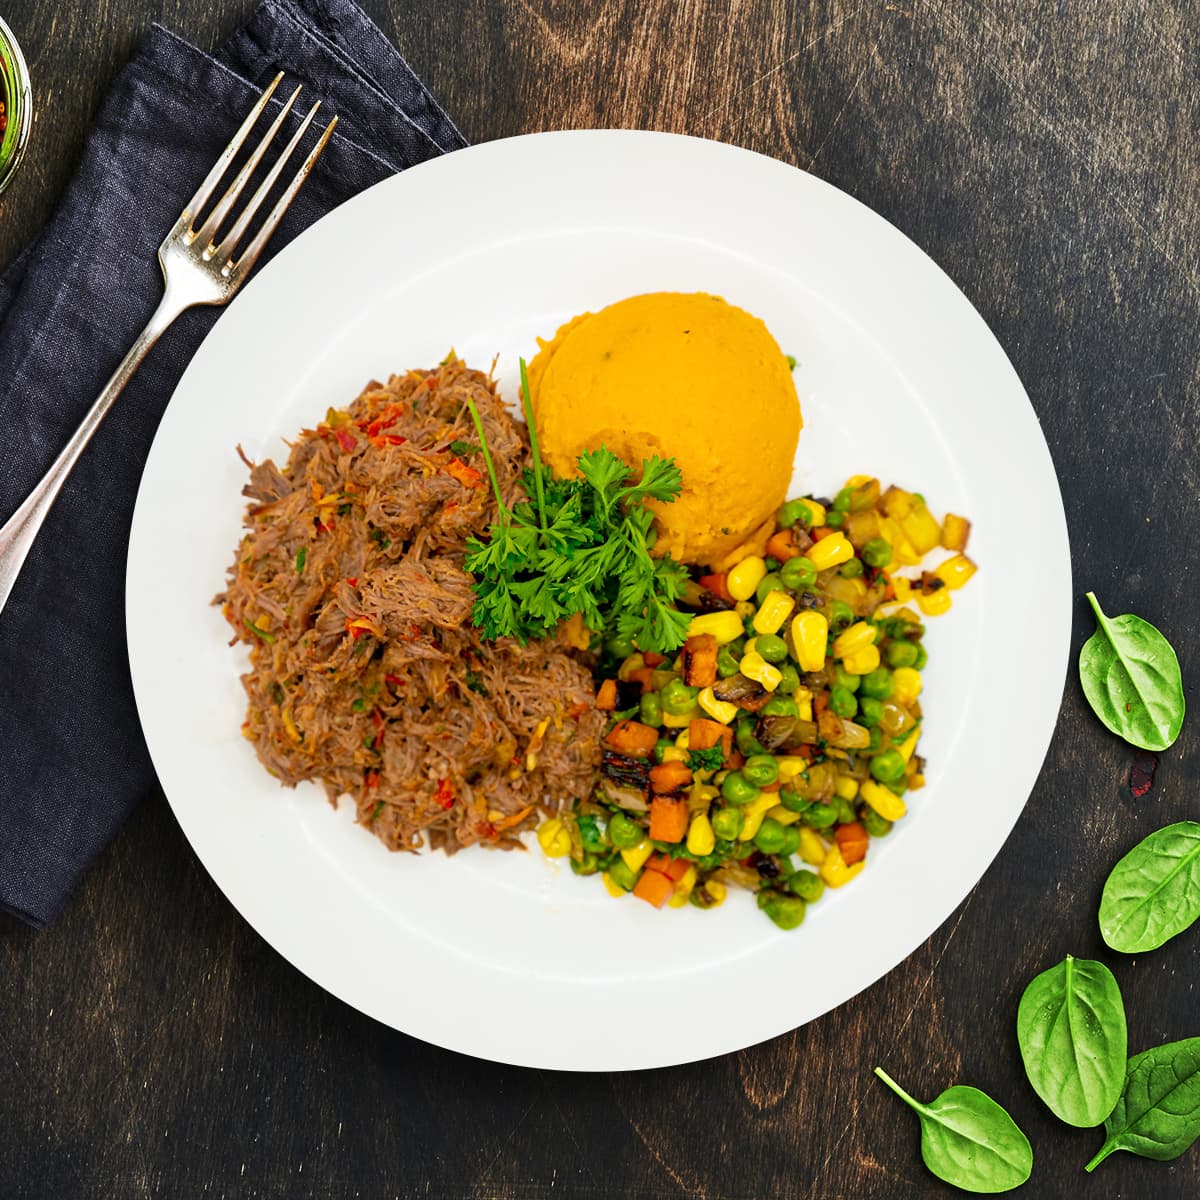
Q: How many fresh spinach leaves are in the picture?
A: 5